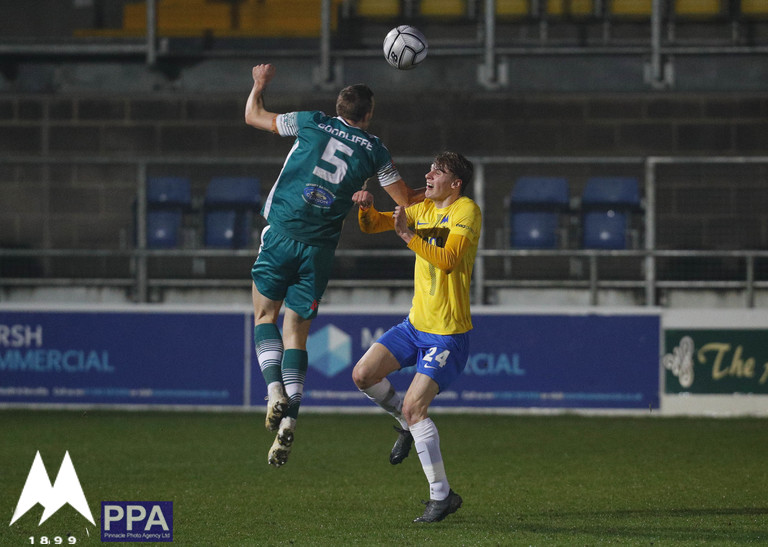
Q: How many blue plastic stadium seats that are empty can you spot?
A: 4